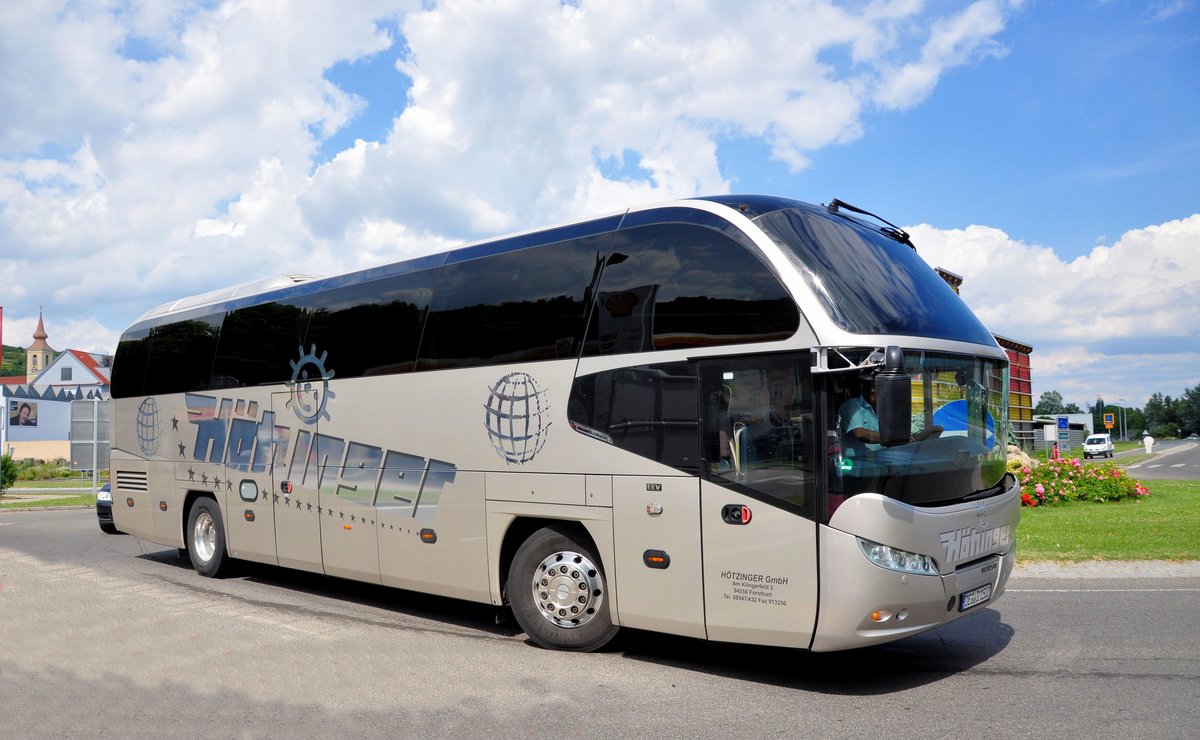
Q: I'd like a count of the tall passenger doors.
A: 2